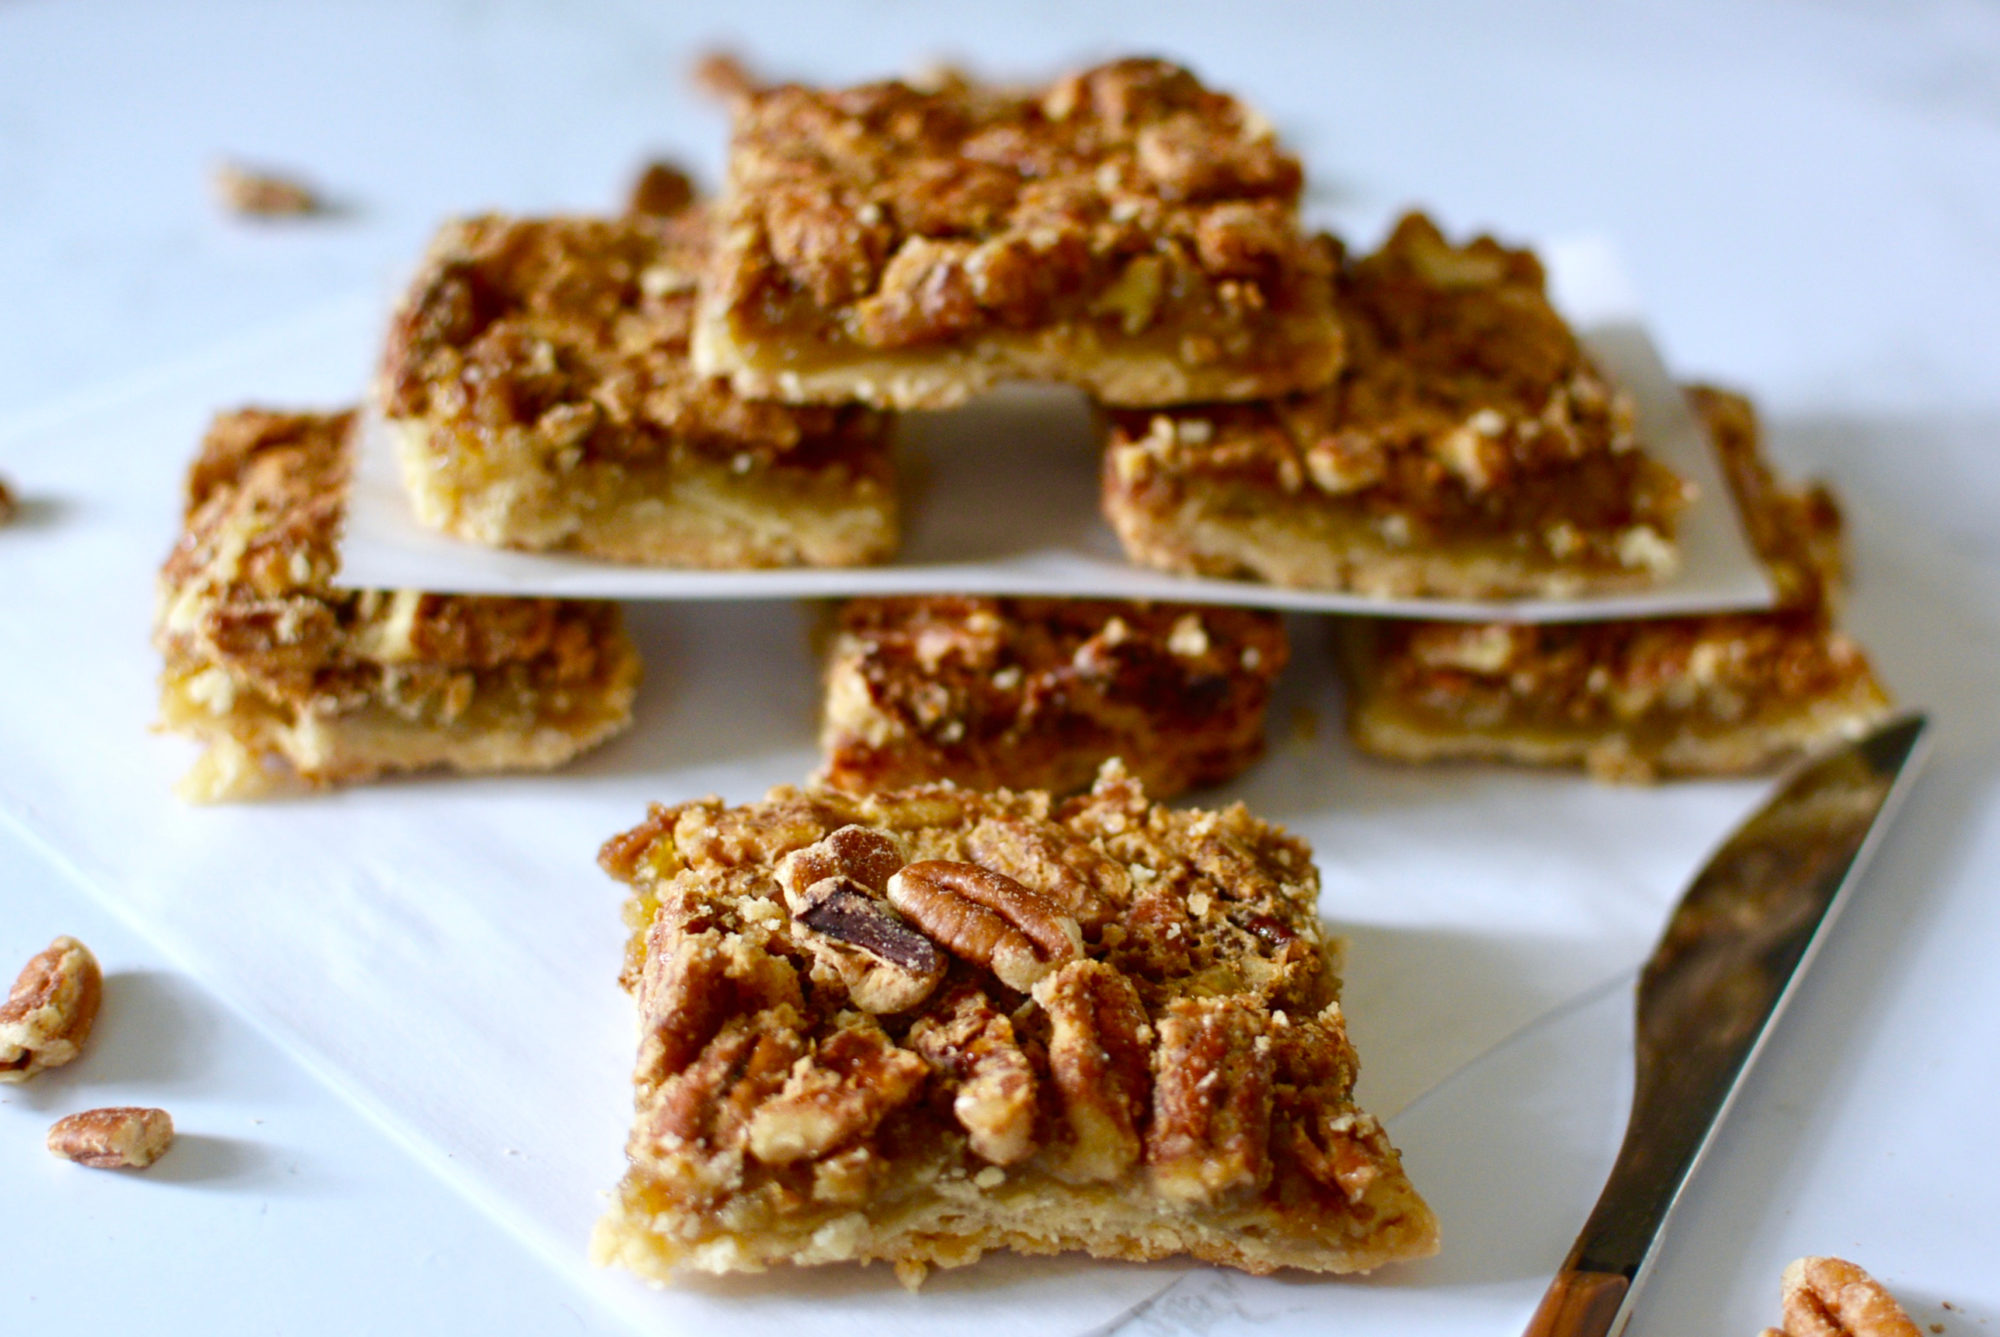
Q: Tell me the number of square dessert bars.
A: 7